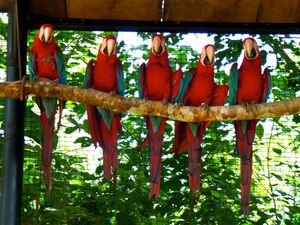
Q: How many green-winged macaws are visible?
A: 5